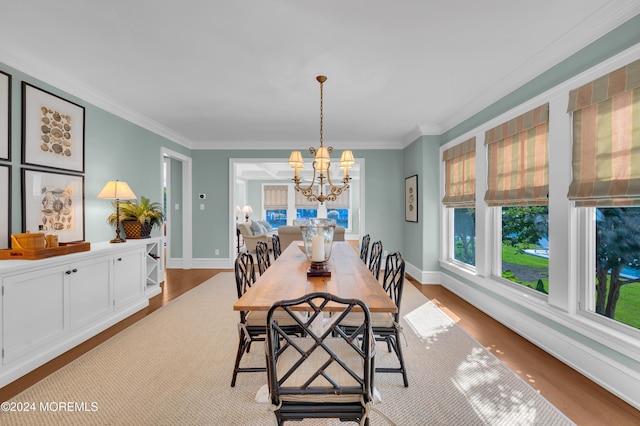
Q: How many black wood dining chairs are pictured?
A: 7